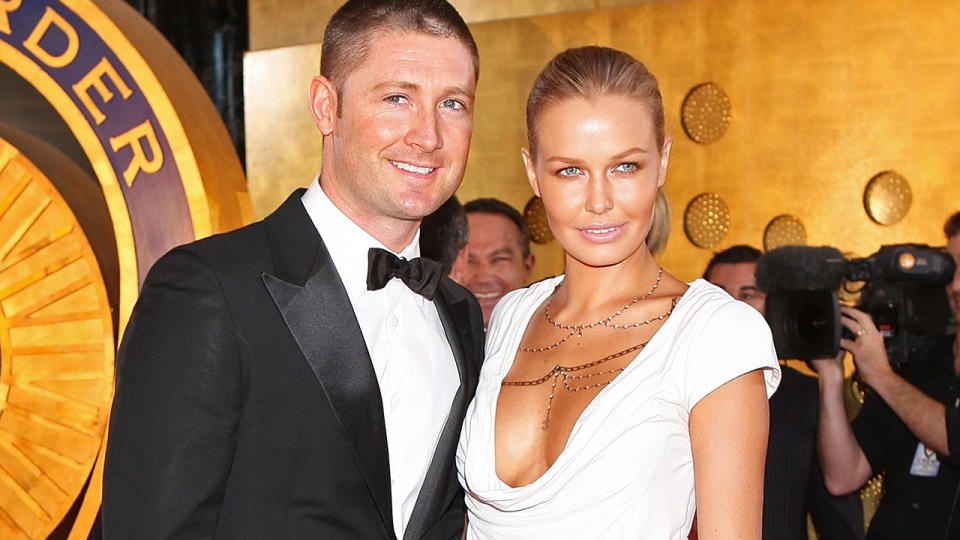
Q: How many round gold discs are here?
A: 5